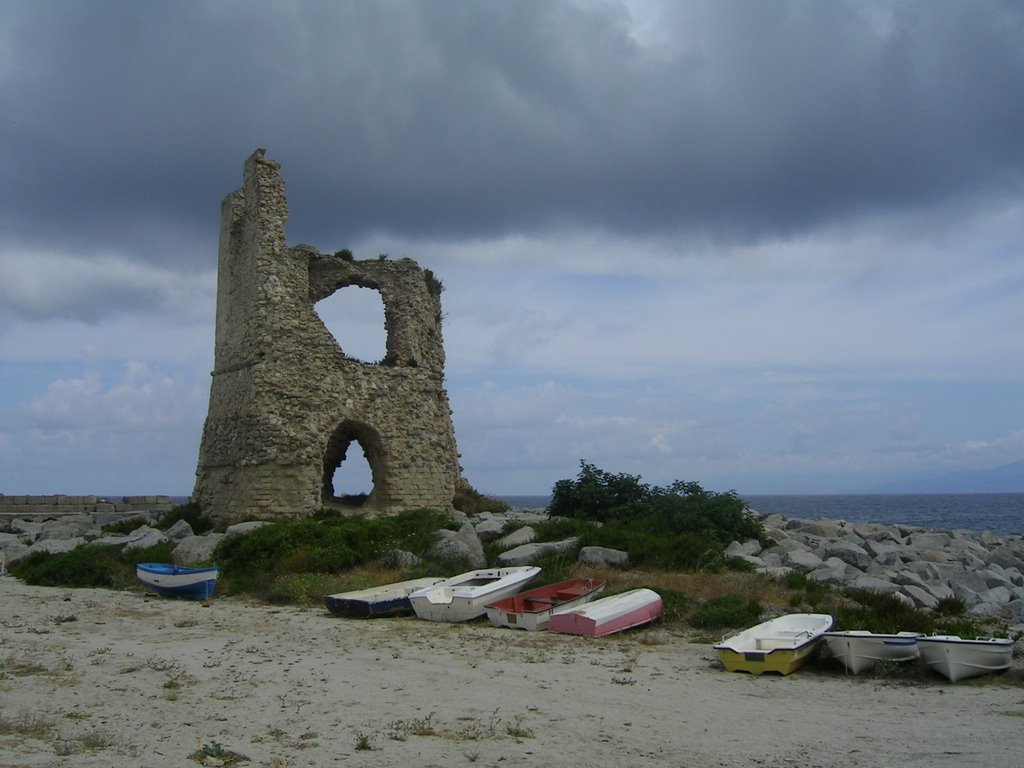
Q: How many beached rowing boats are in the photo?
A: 8